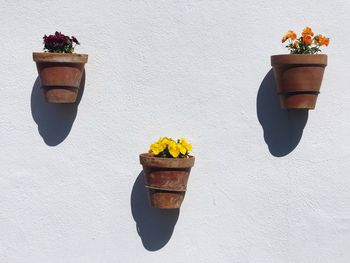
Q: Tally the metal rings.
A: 3